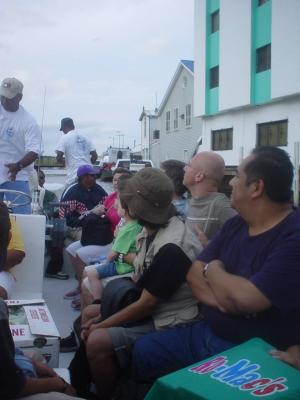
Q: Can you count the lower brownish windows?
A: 2